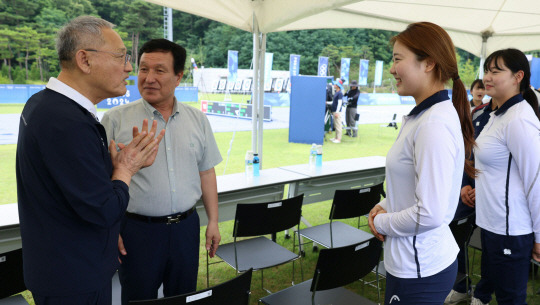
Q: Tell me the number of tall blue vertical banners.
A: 7